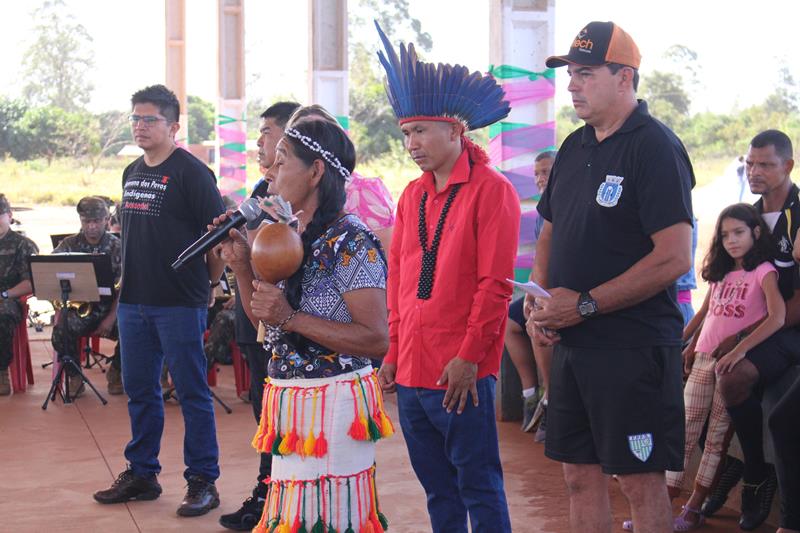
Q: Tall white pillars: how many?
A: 4